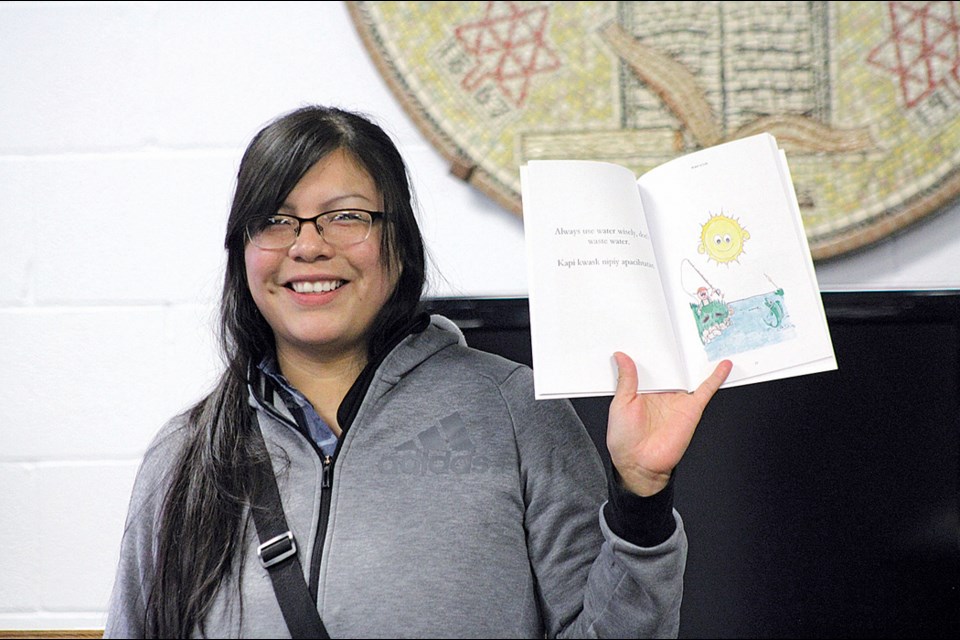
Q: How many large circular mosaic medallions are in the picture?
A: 1